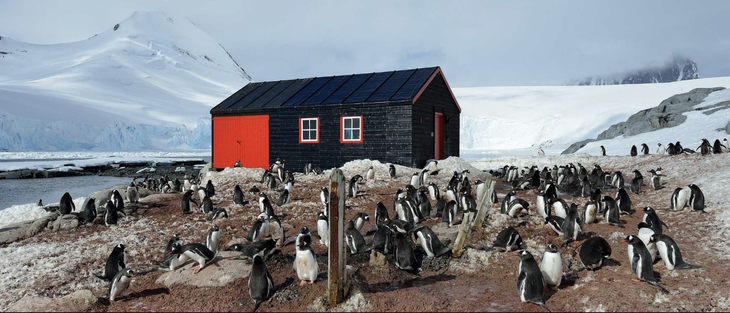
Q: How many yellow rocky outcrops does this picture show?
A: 0